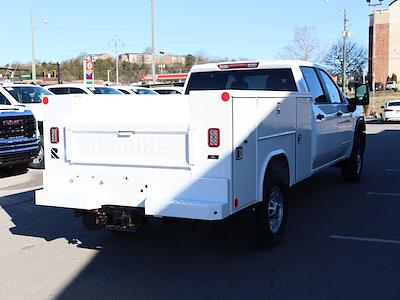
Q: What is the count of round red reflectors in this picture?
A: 3